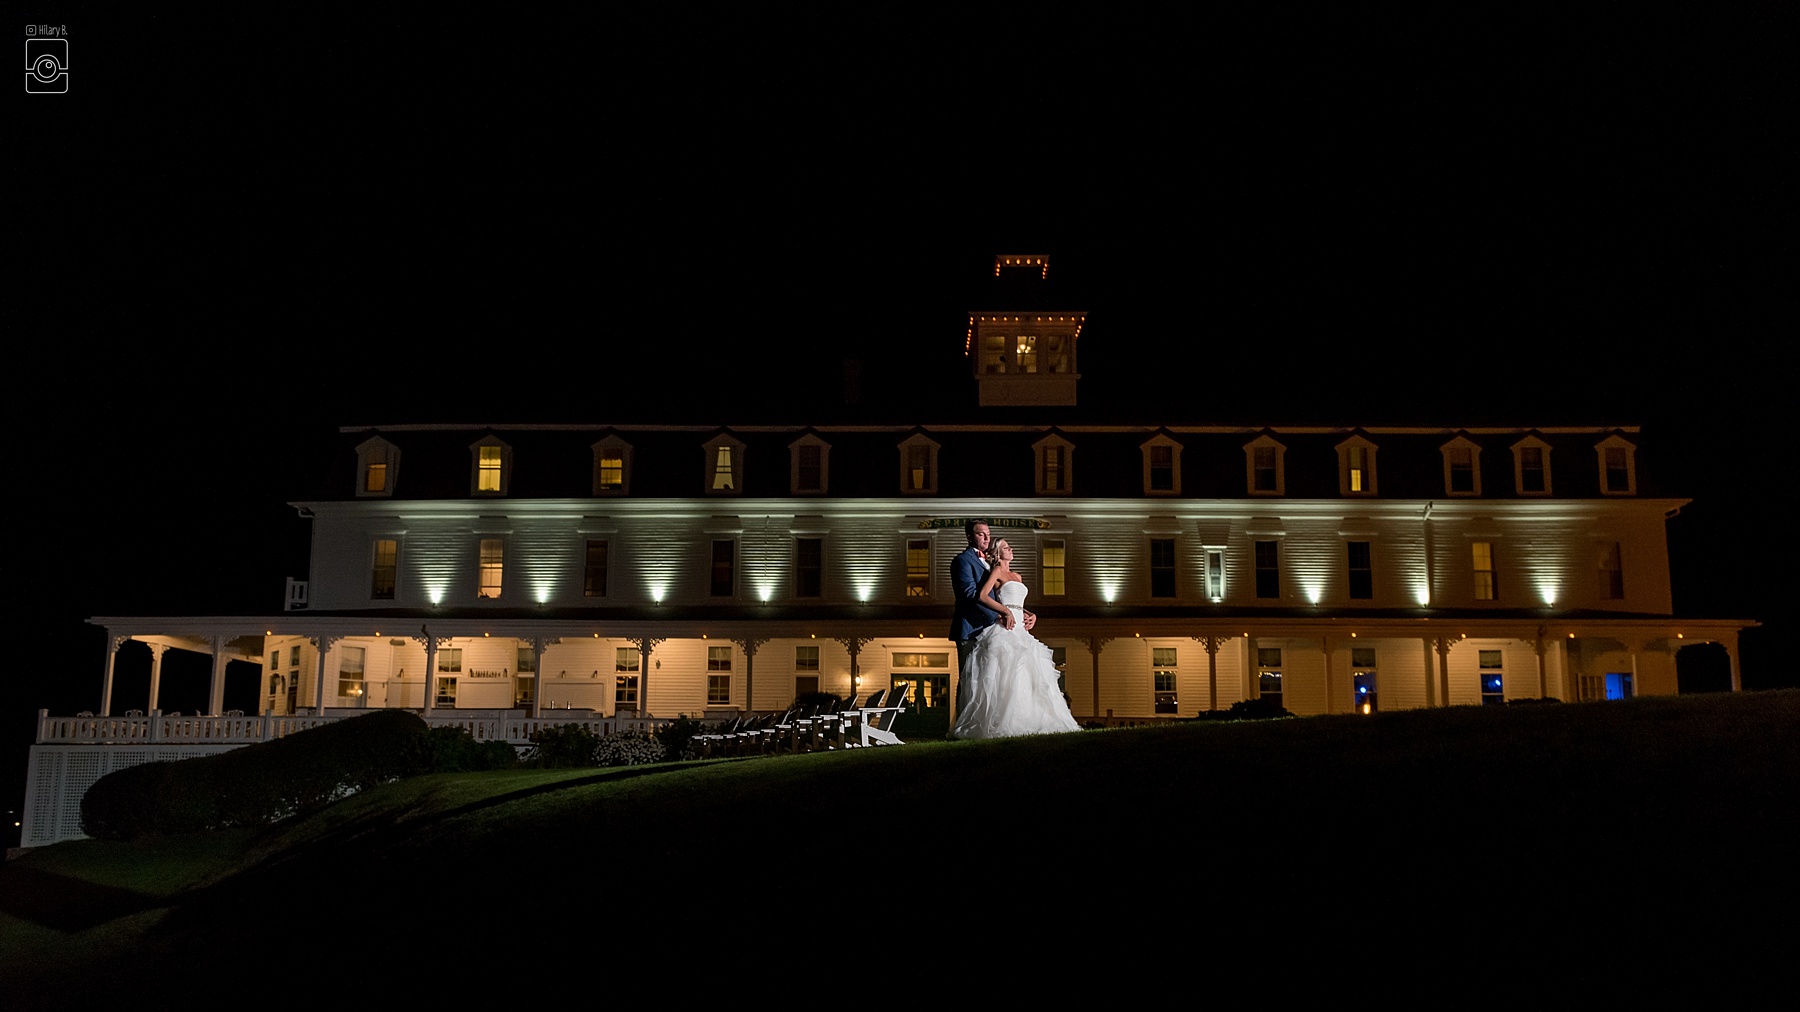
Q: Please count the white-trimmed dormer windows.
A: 13